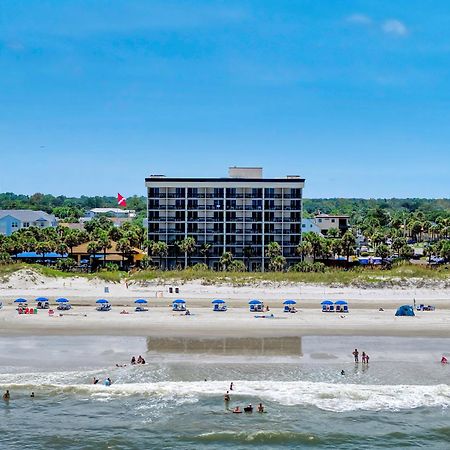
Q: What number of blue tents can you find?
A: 1